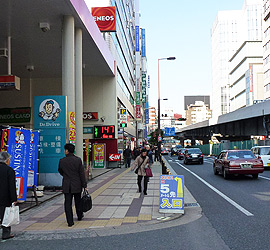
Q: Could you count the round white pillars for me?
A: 2